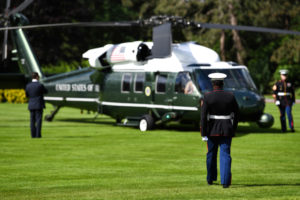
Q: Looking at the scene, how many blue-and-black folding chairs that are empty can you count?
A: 0